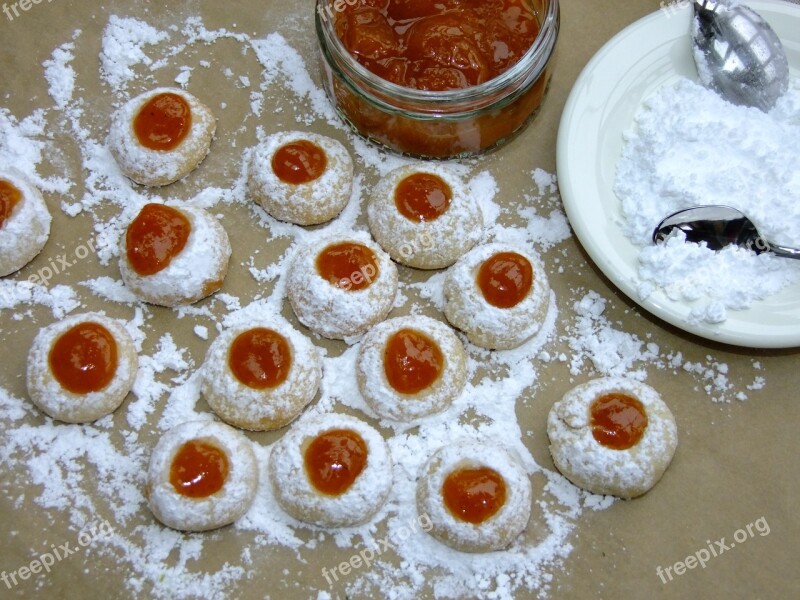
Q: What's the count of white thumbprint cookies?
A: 14